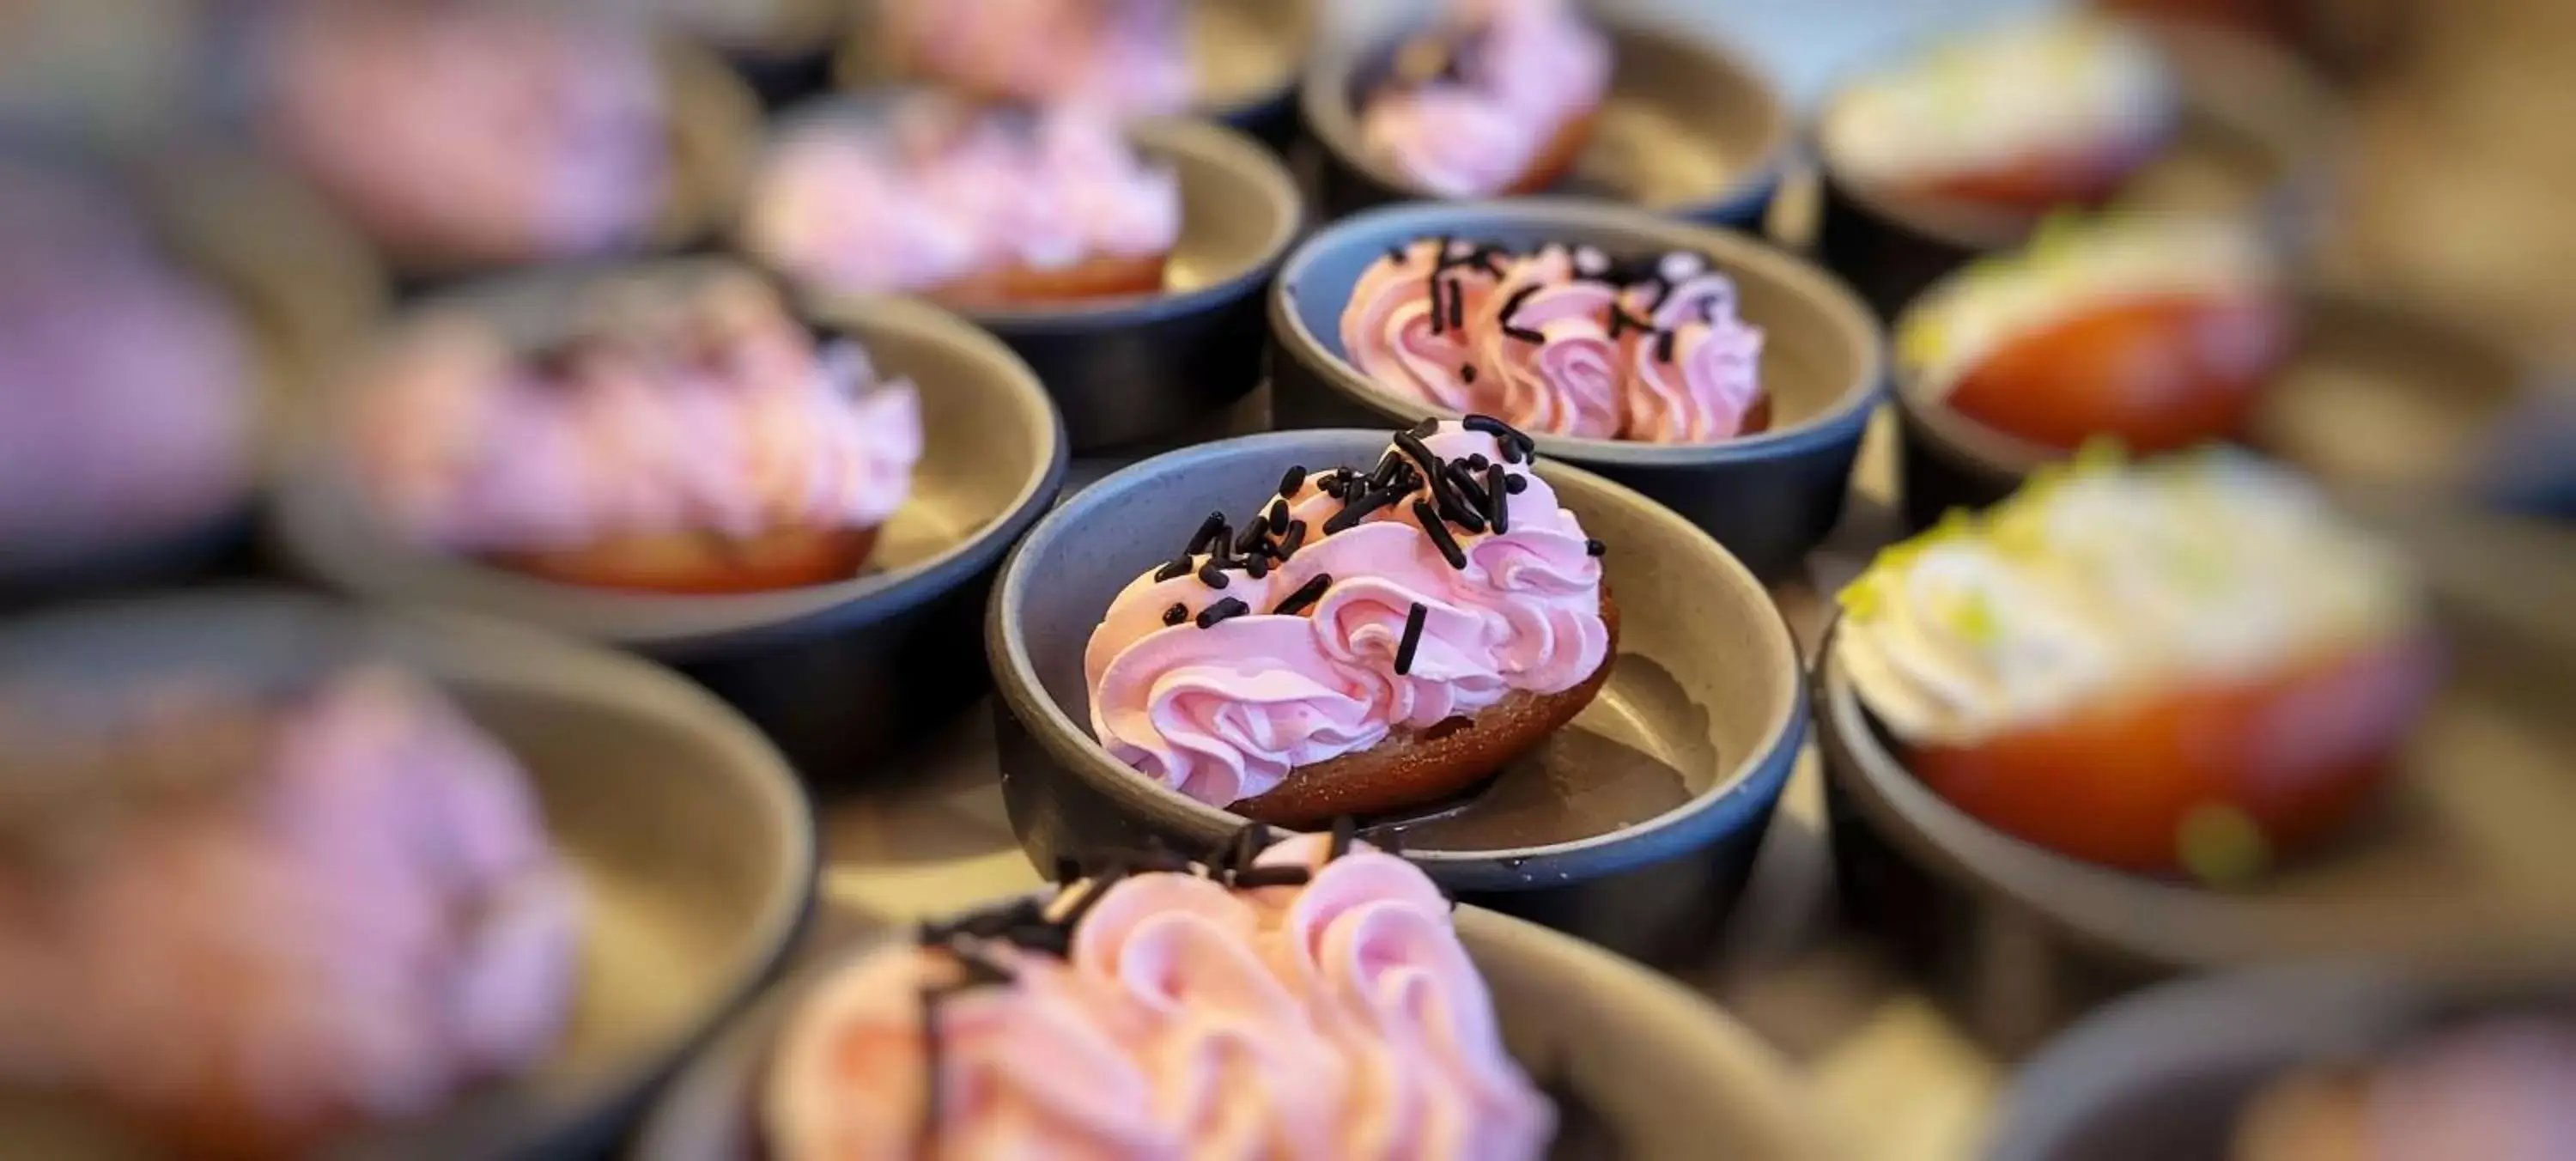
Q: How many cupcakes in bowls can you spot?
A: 14